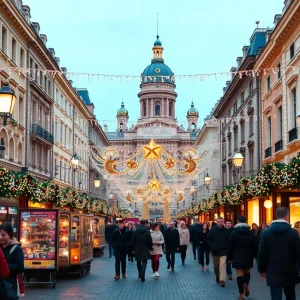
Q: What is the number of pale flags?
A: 0